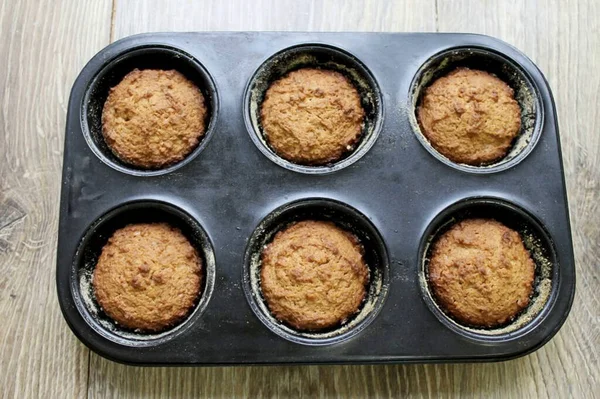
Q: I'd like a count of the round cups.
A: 6